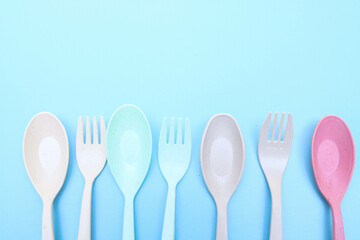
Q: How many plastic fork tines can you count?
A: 12